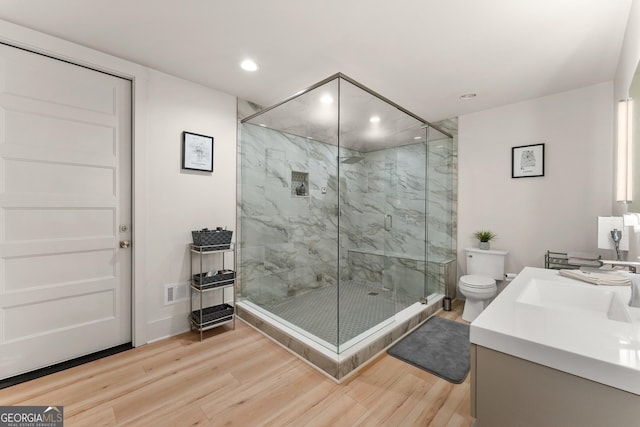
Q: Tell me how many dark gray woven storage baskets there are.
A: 3